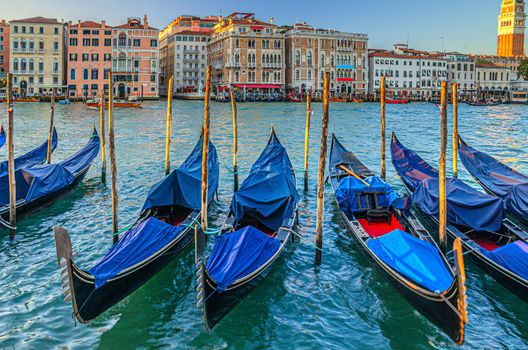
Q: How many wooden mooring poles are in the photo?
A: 12